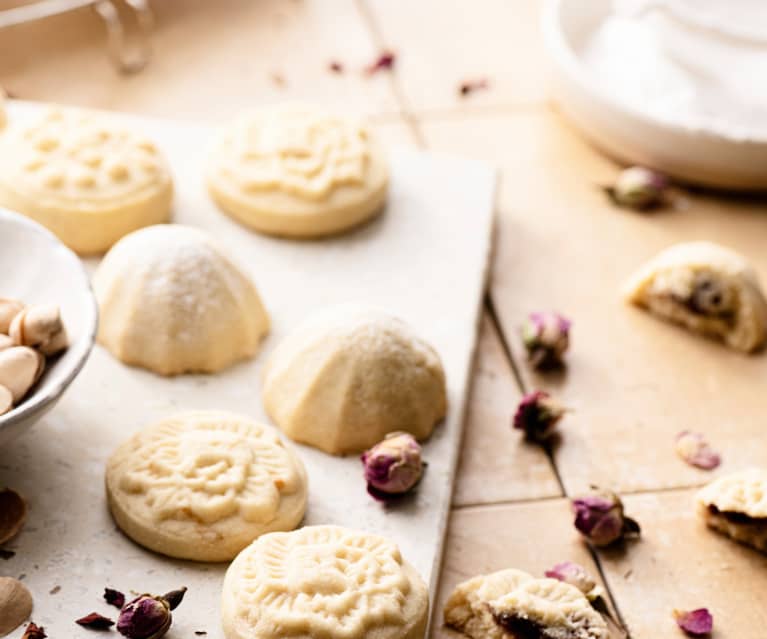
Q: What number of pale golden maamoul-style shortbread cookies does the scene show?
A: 9